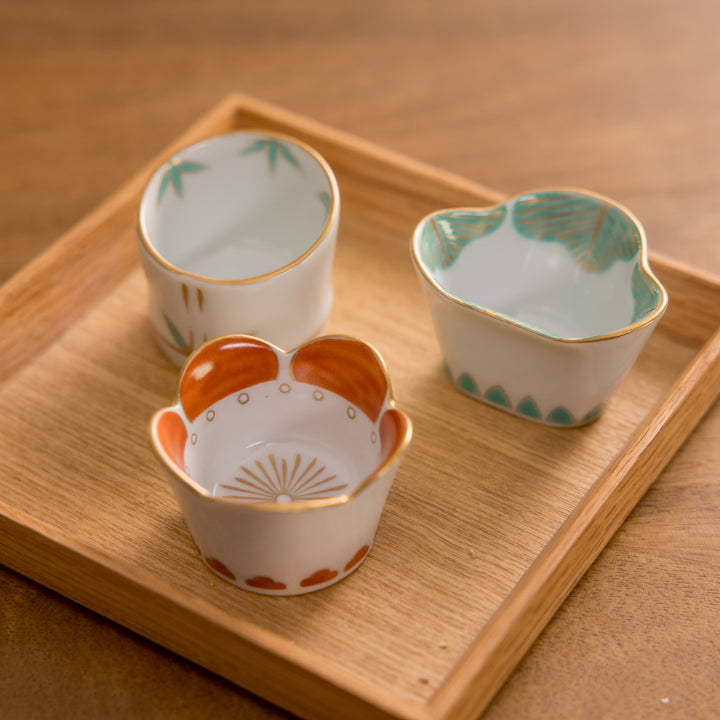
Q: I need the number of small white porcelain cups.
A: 3